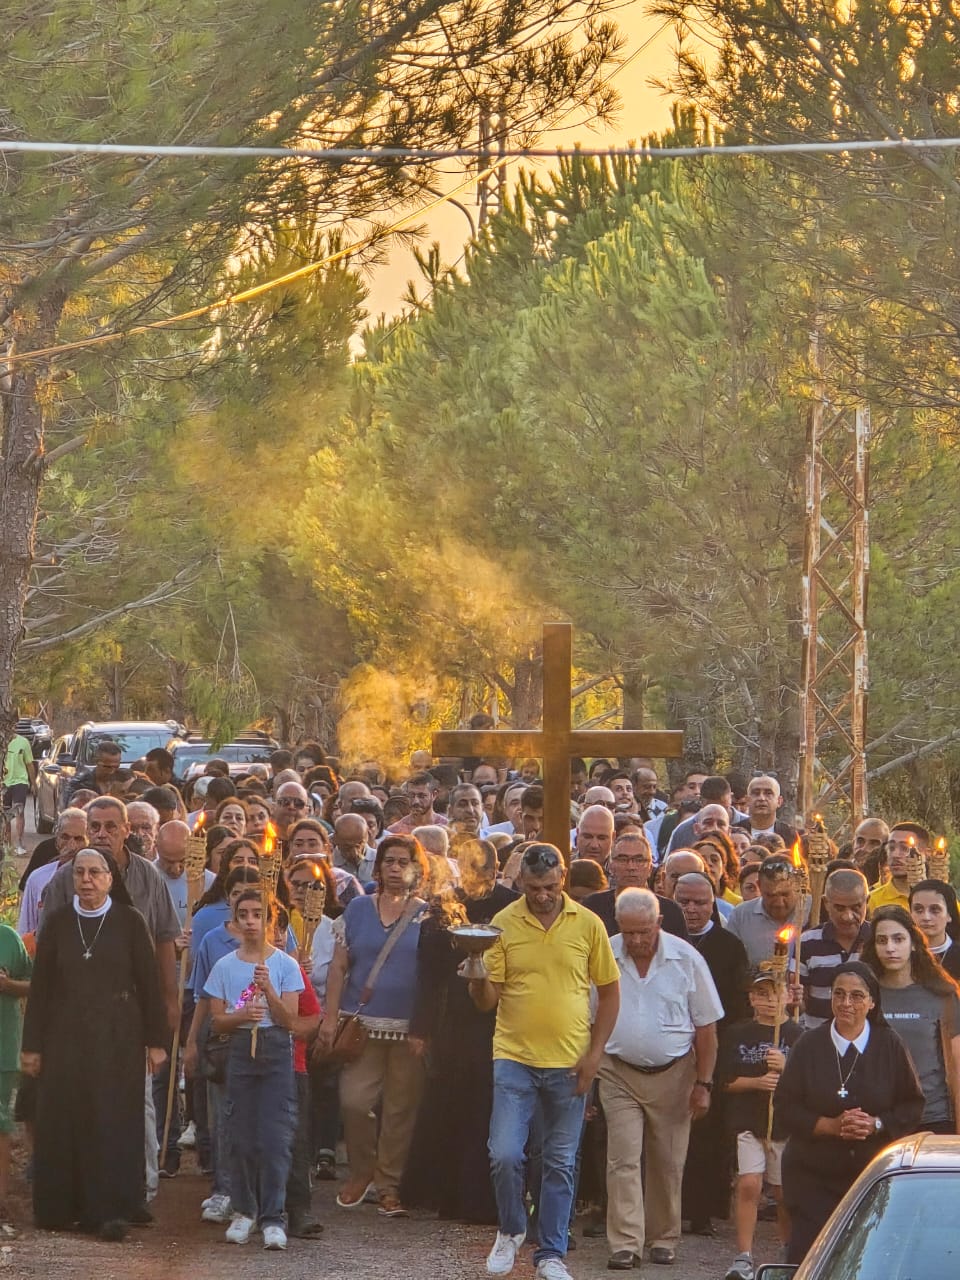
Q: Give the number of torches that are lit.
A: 8